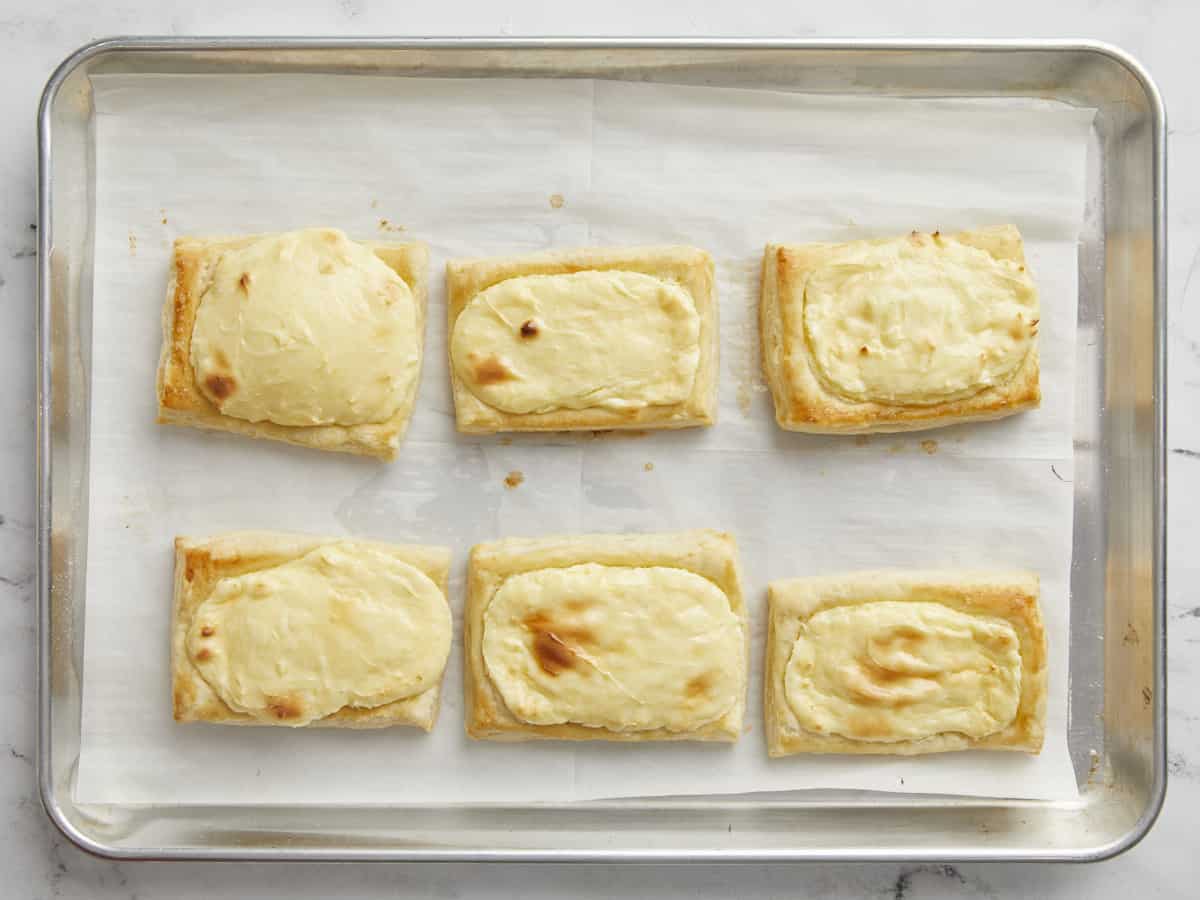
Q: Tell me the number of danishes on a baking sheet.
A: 6